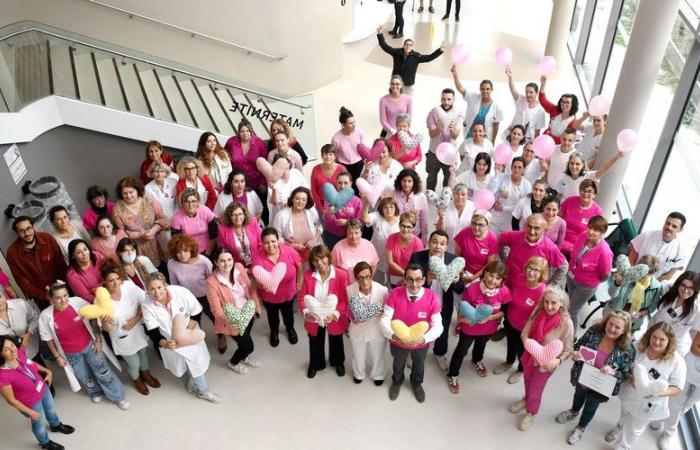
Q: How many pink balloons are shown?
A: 9